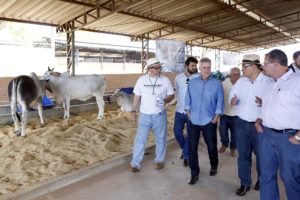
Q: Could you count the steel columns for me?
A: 4